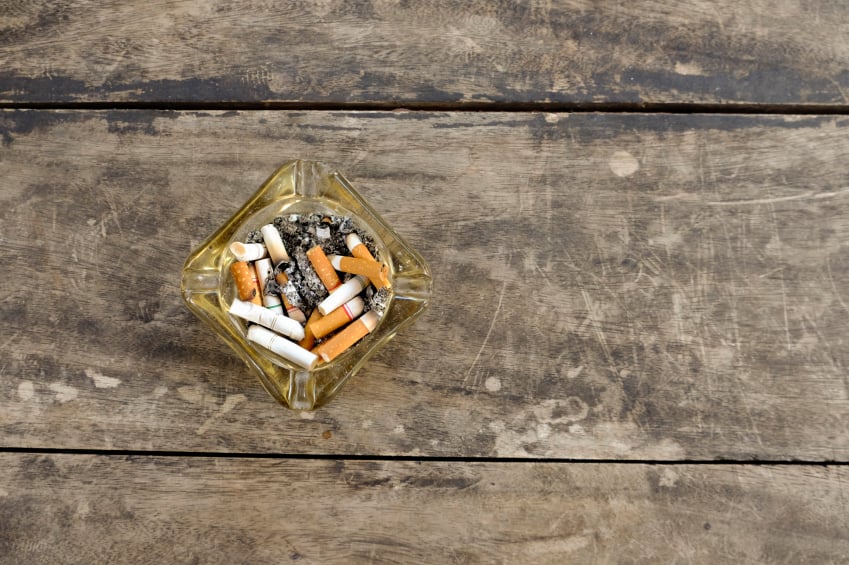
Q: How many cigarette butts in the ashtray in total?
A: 15